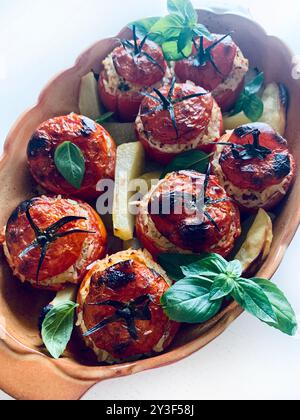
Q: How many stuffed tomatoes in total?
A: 8